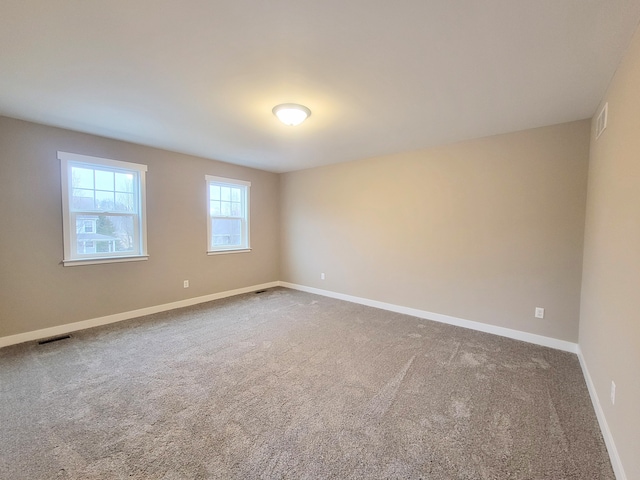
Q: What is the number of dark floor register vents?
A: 2